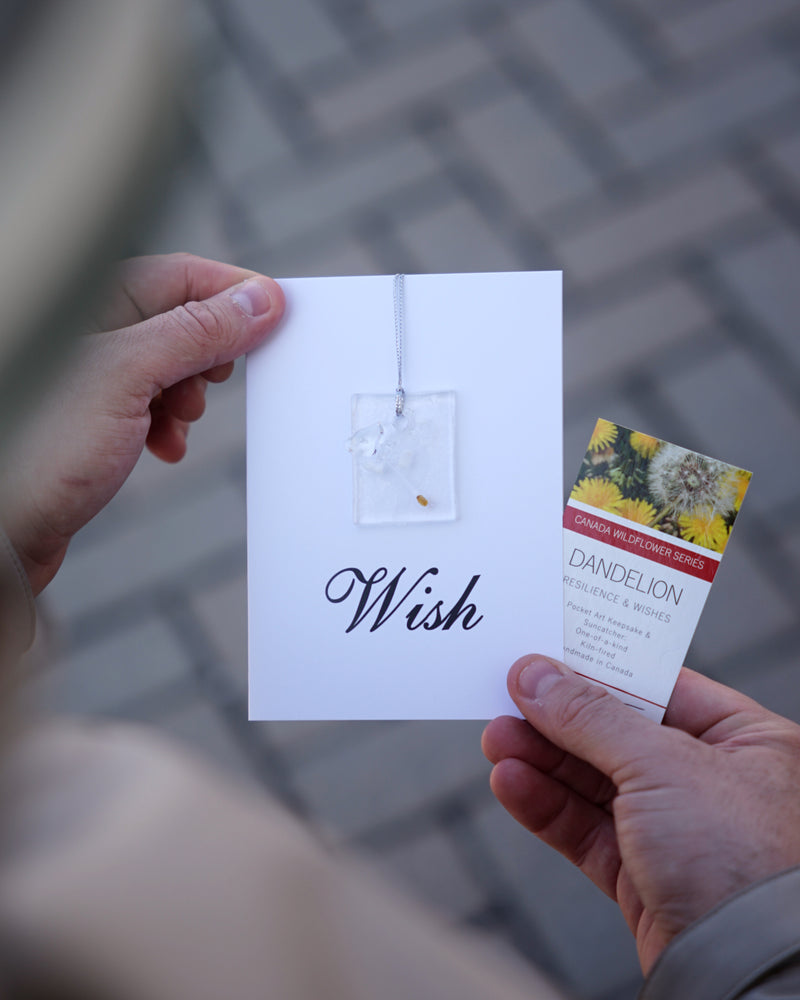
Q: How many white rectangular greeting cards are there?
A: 1